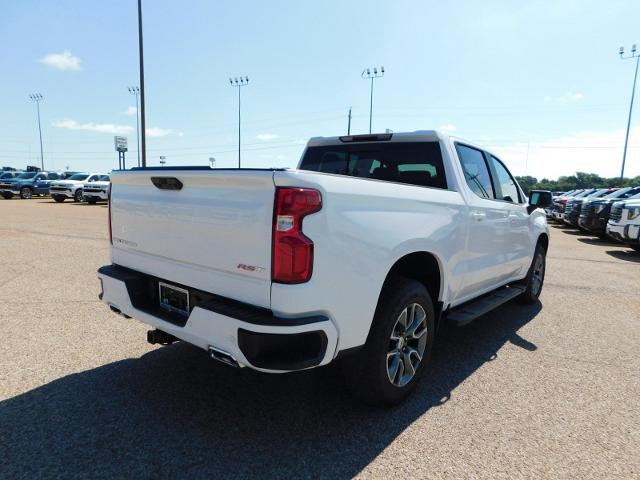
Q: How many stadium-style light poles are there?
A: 5